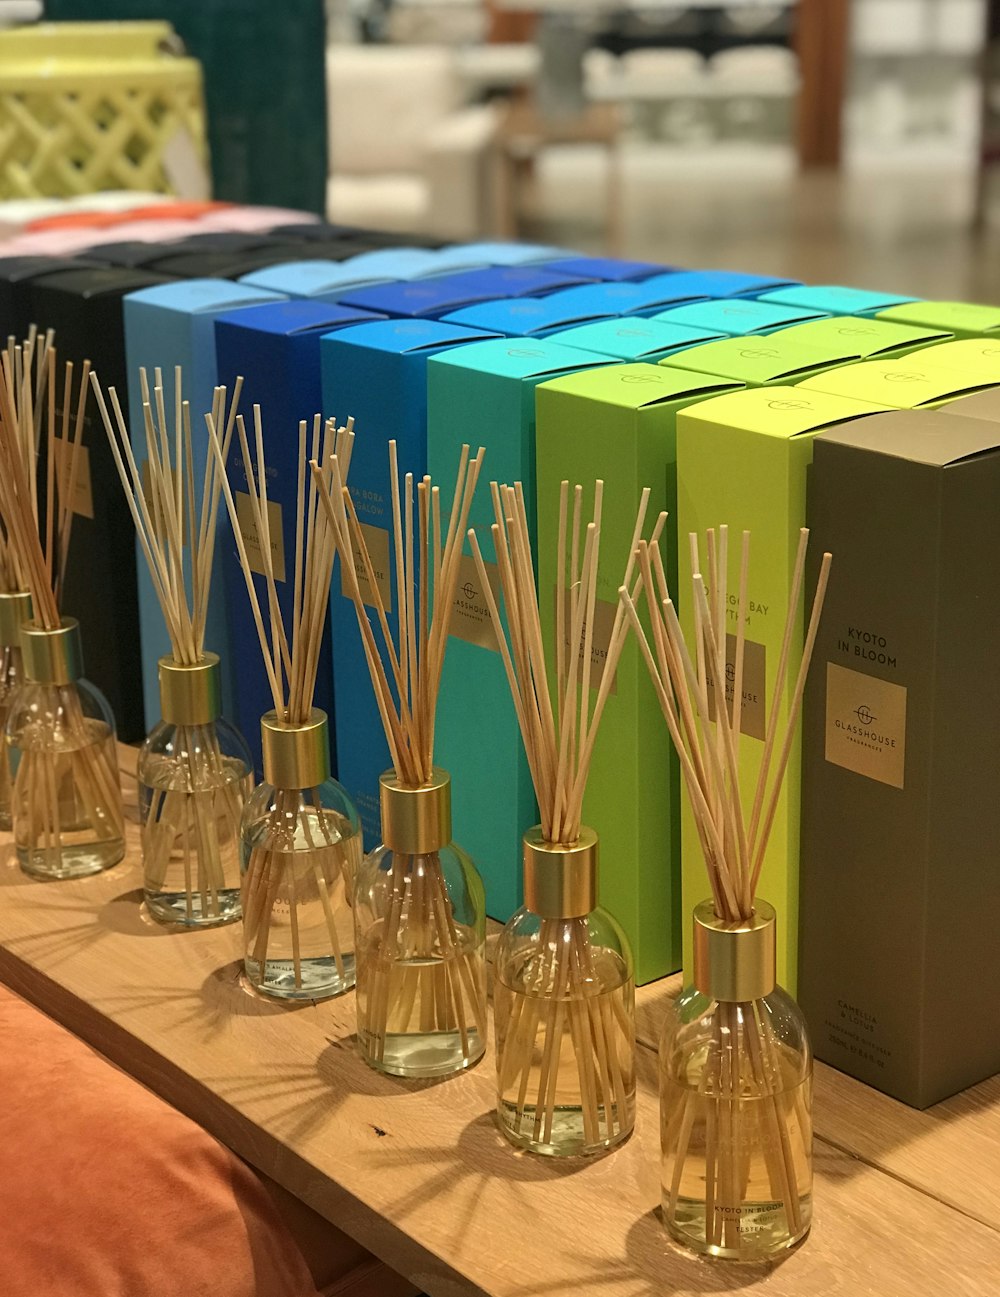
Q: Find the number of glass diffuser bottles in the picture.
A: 7